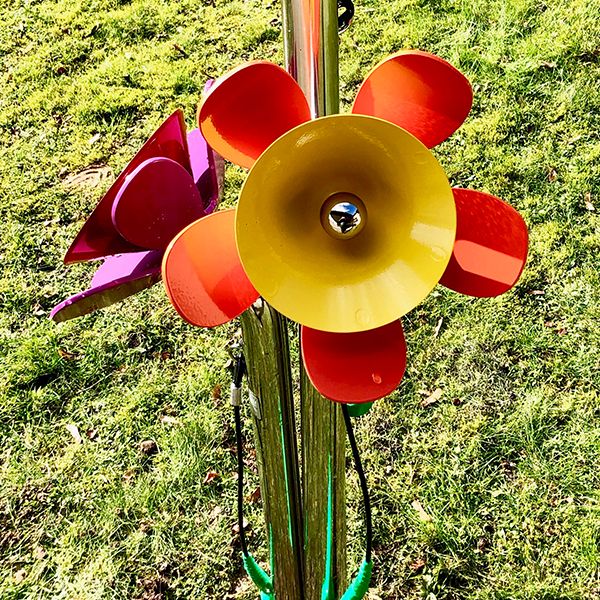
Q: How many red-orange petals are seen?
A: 5